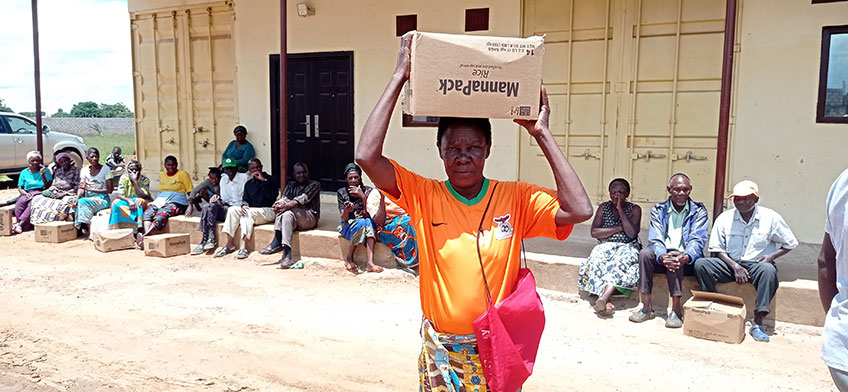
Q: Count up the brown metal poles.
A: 3